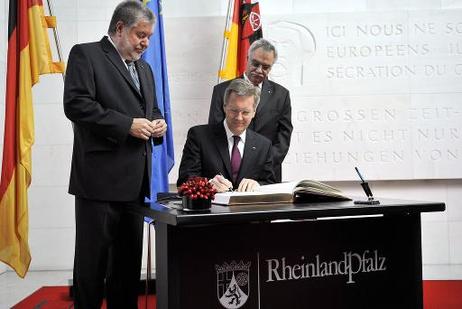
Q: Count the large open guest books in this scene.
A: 1